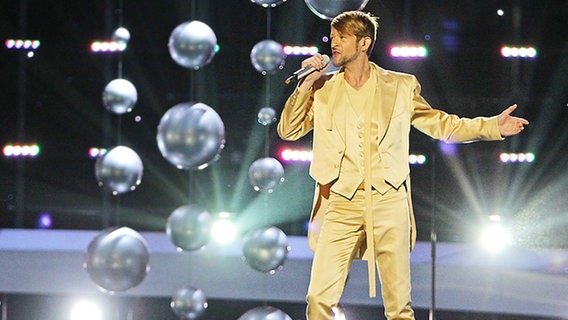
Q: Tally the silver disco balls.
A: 15